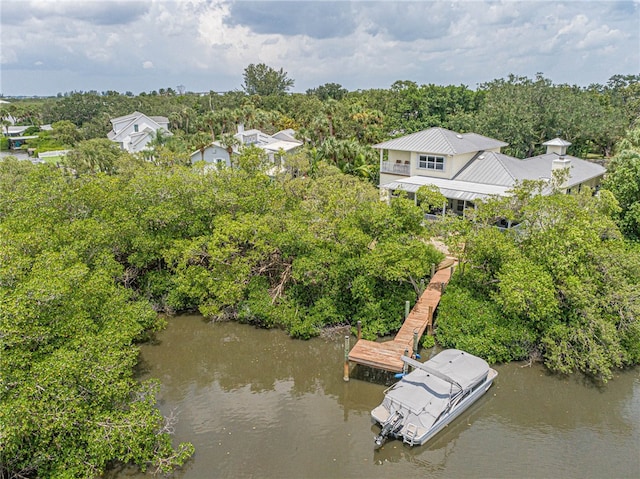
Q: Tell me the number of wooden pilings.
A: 10